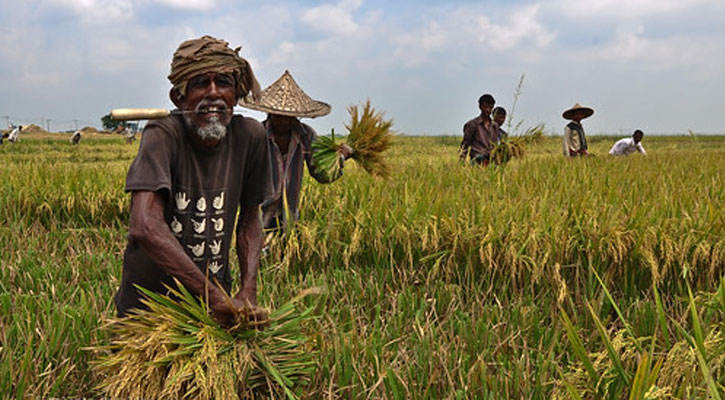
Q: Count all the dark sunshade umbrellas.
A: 0